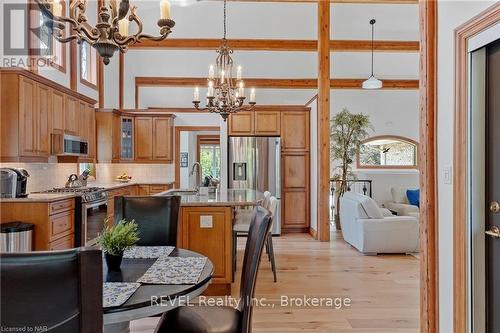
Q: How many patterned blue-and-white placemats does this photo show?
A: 3